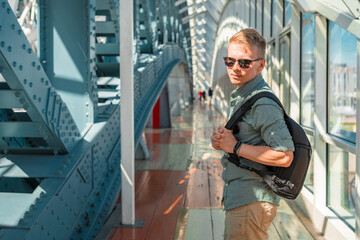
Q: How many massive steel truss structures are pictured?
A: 1